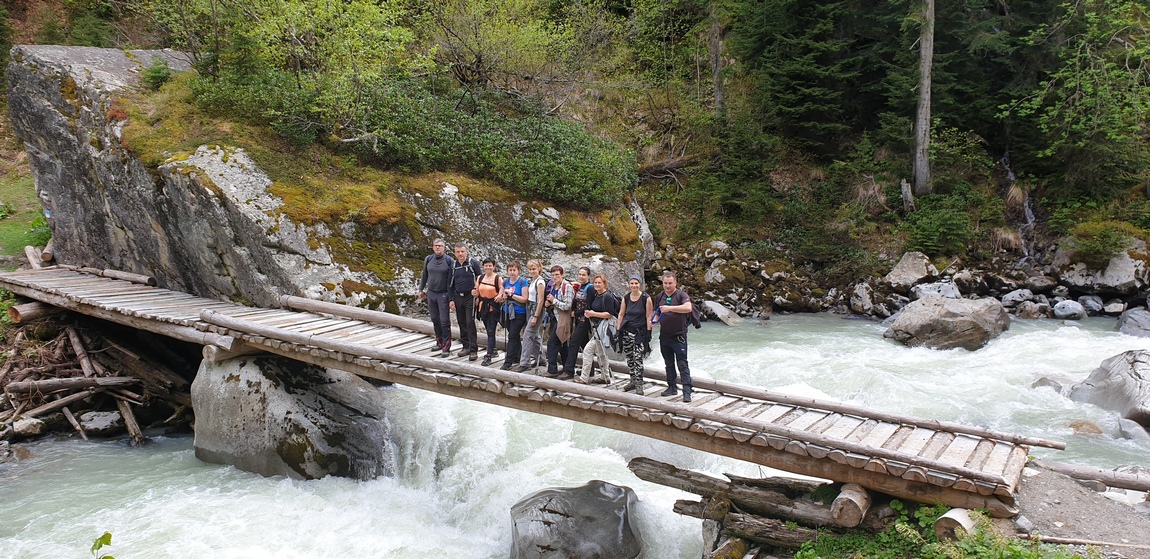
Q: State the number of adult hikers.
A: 10